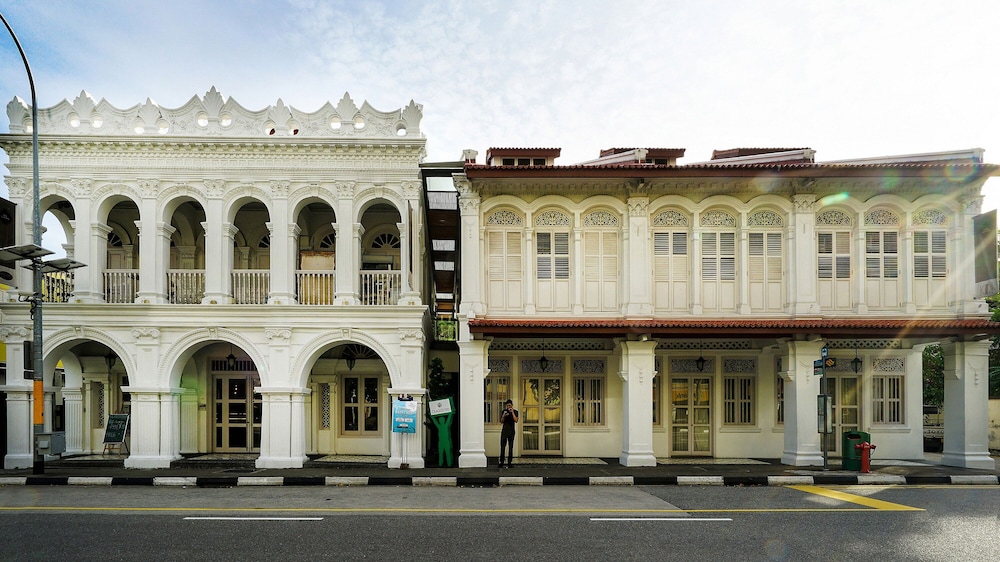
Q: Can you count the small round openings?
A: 12